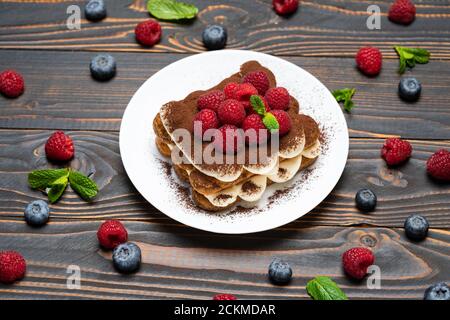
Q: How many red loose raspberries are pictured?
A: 12